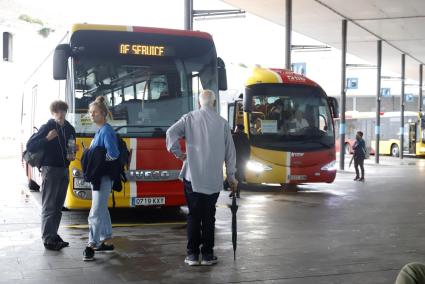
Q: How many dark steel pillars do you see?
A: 6